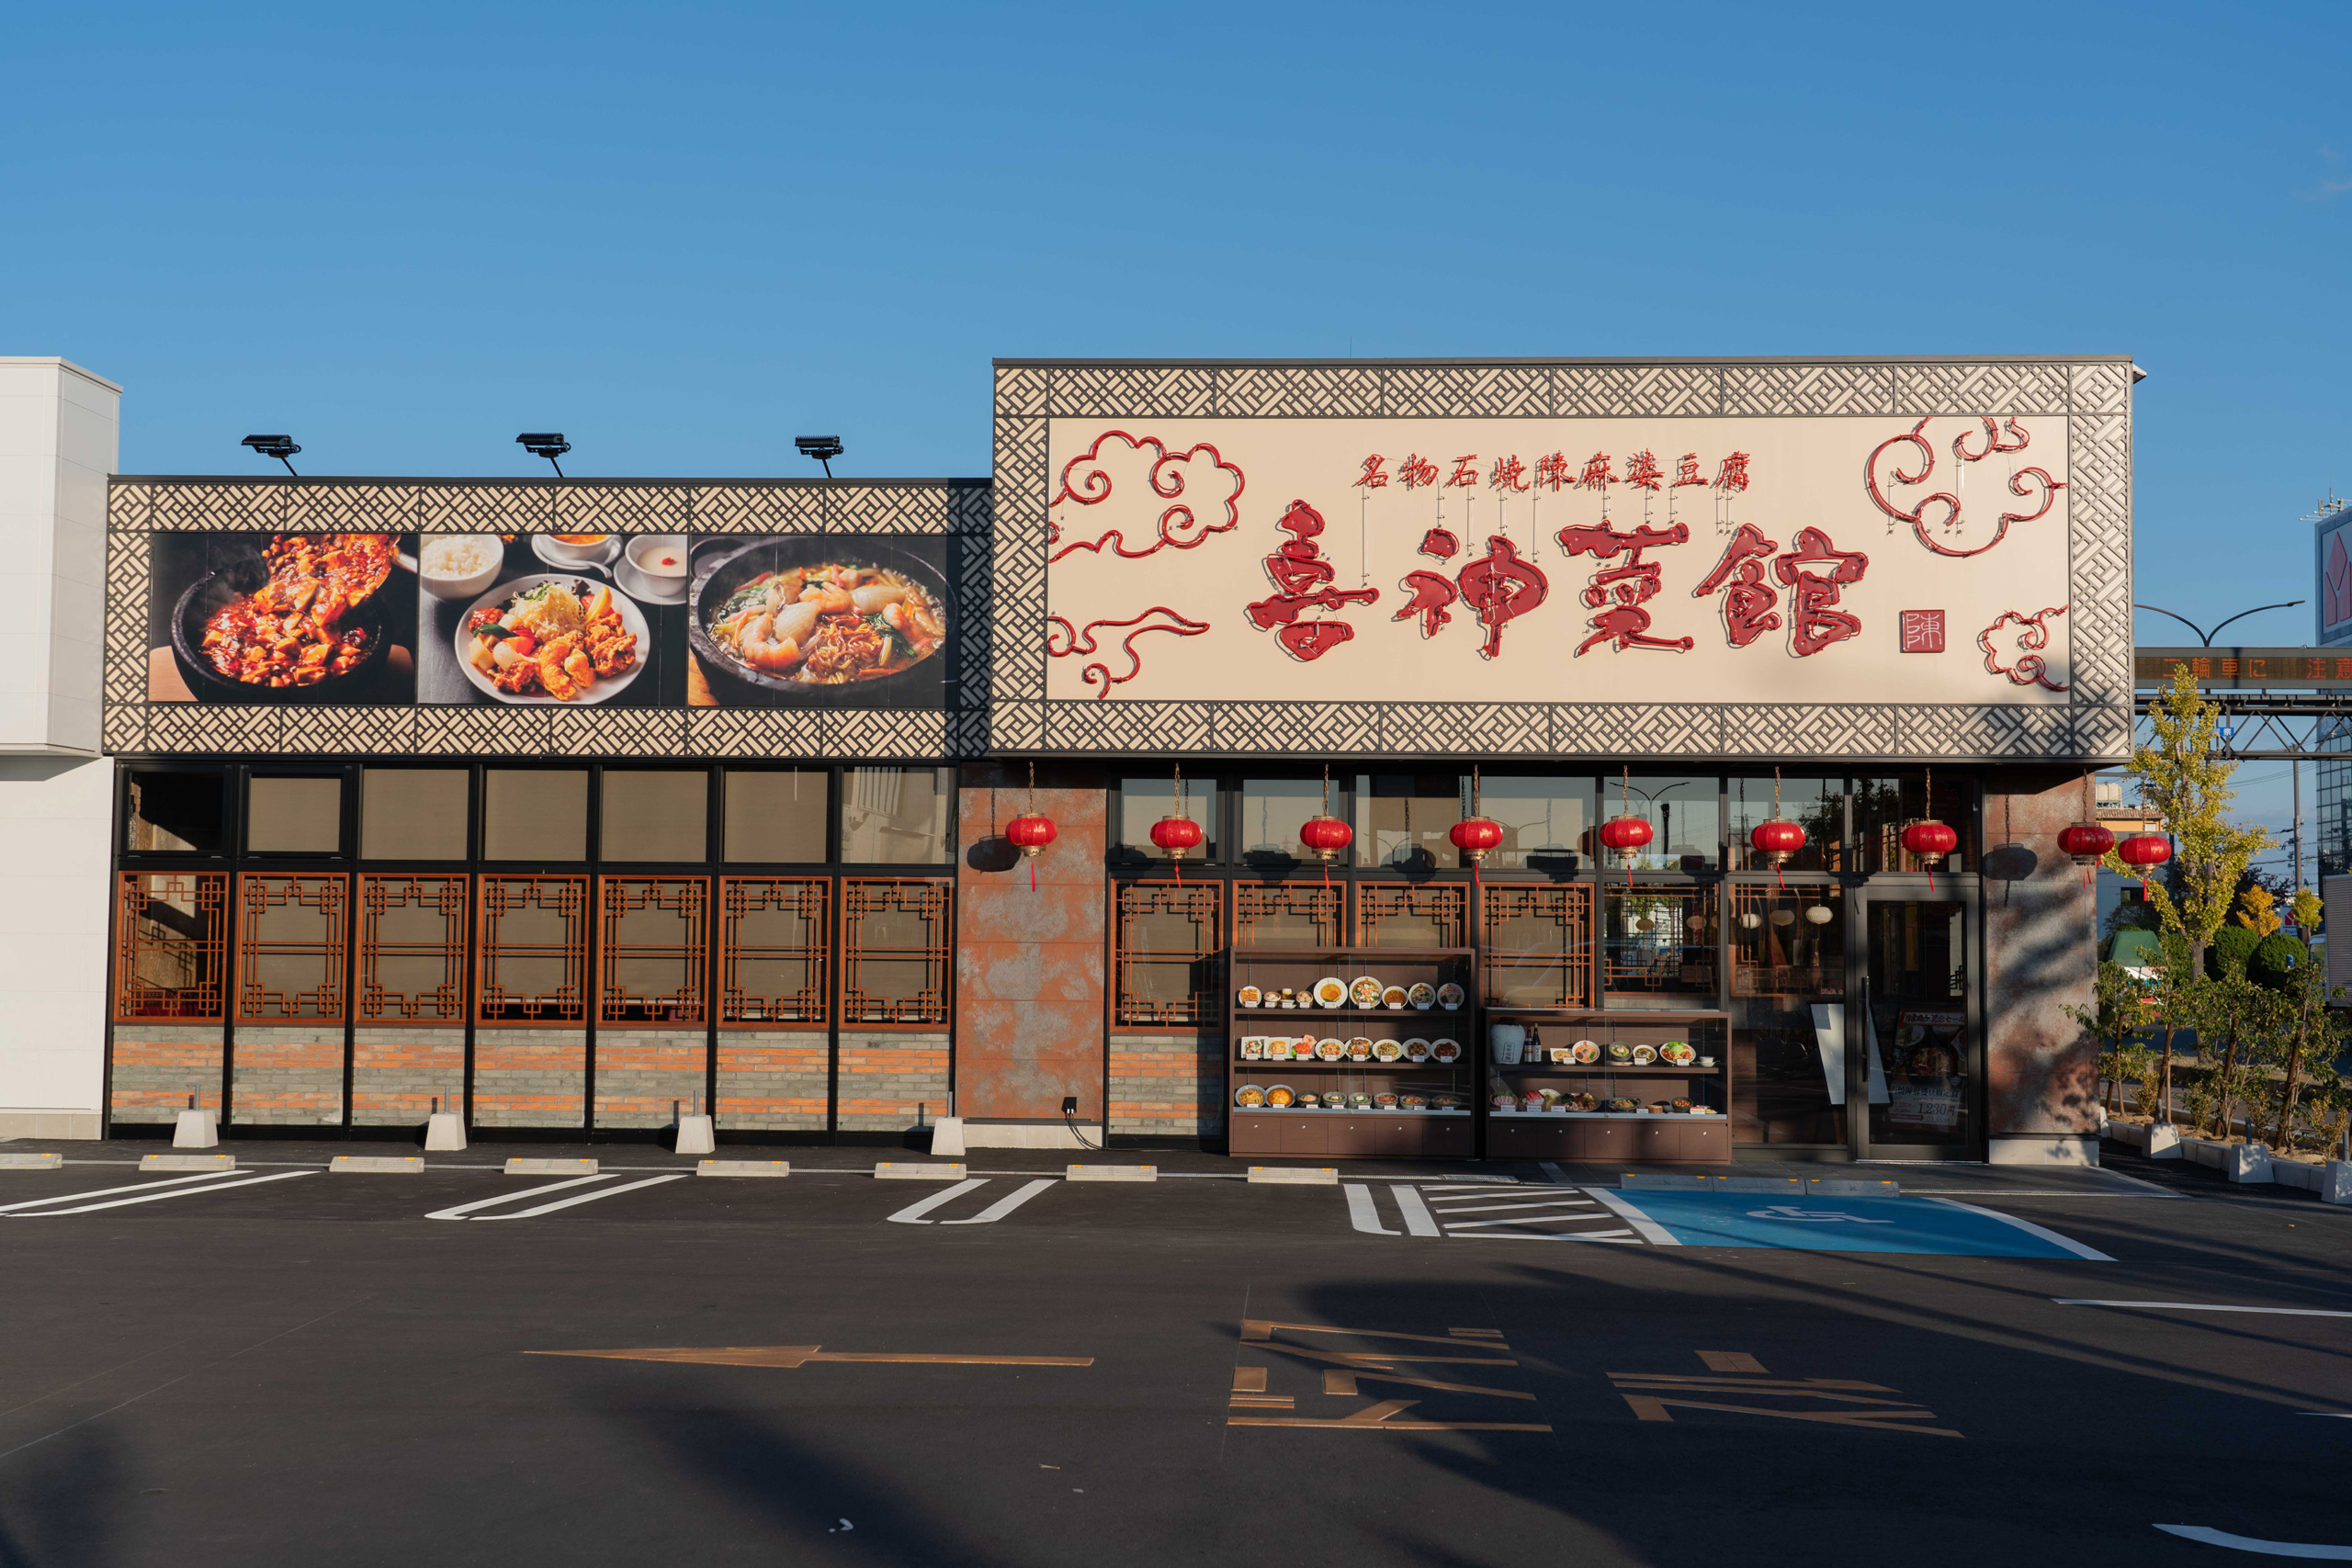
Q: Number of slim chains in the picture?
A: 9